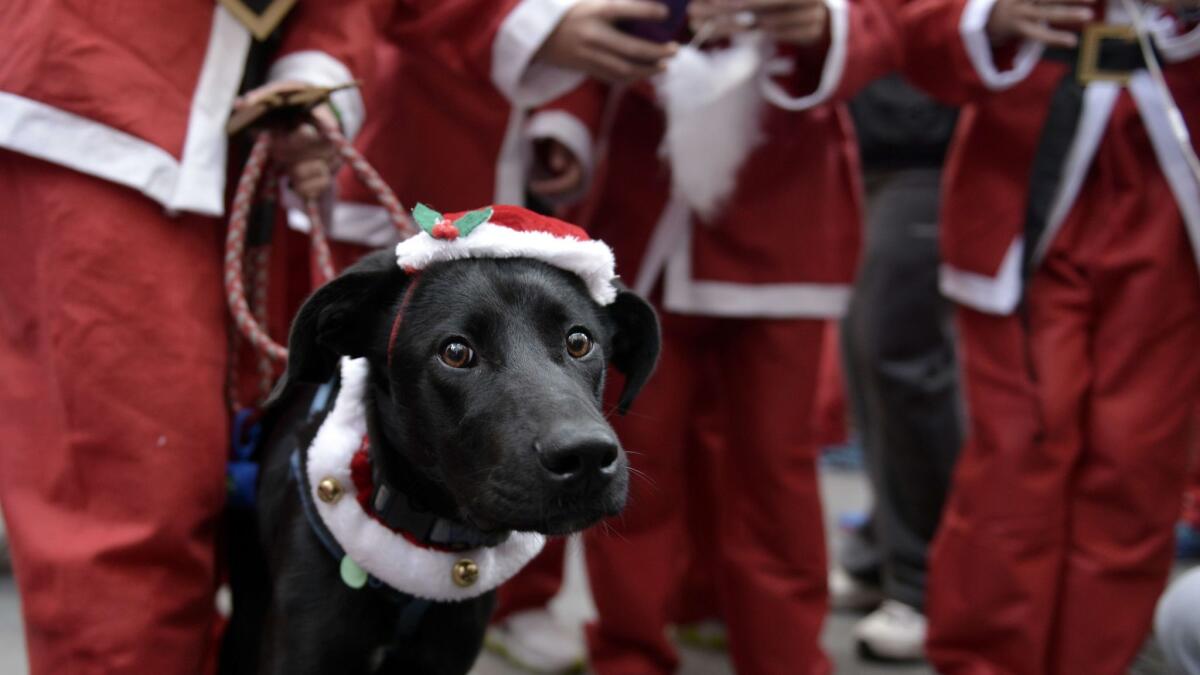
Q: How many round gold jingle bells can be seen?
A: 2